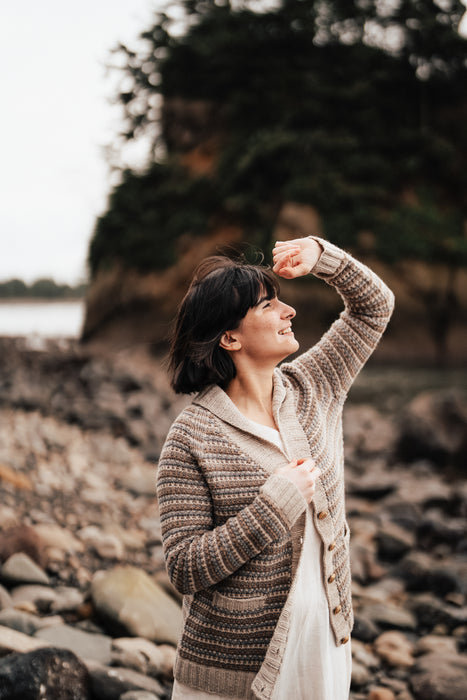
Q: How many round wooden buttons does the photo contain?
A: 5